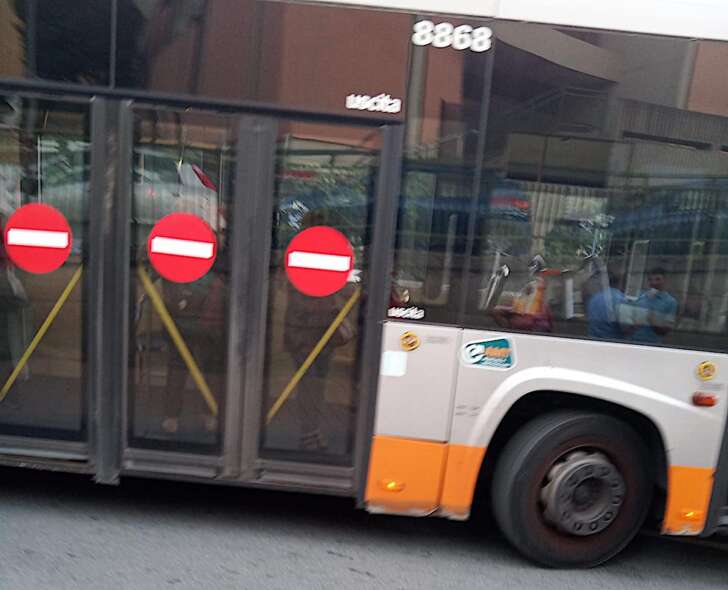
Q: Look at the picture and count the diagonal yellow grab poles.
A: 3